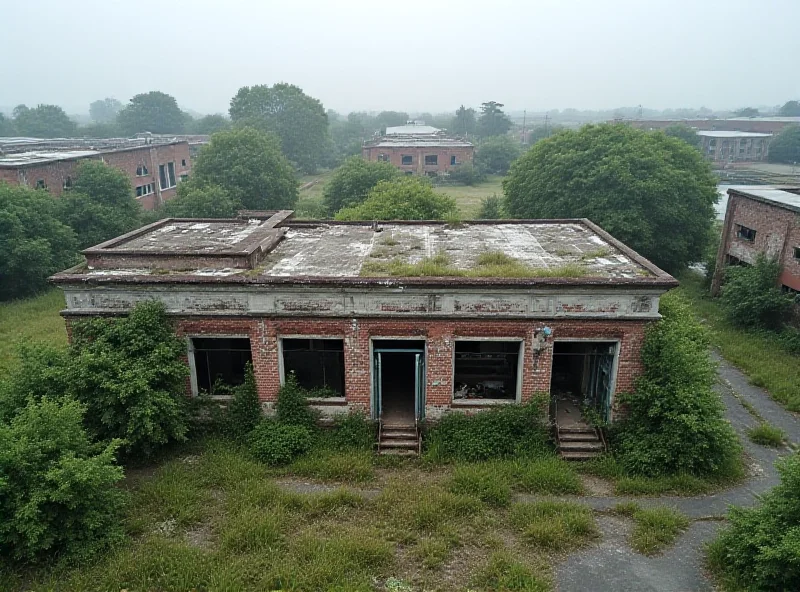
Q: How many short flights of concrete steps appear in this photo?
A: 2